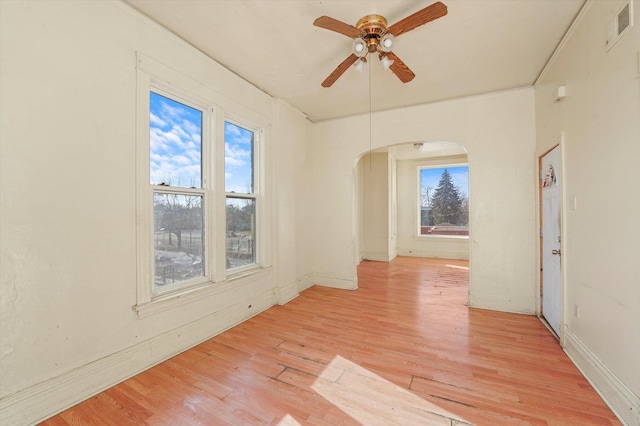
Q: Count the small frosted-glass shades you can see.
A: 4